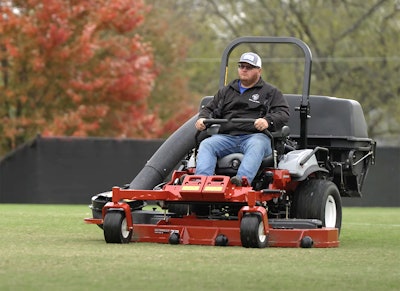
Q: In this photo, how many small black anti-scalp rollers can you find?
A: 3